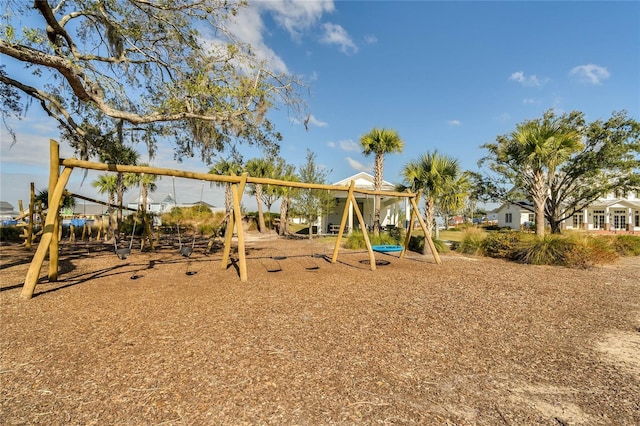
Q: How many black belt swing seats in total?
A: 2